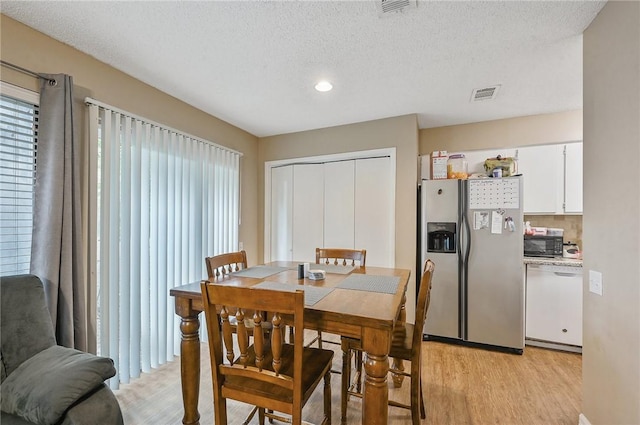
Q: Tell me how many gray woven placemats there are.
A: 4